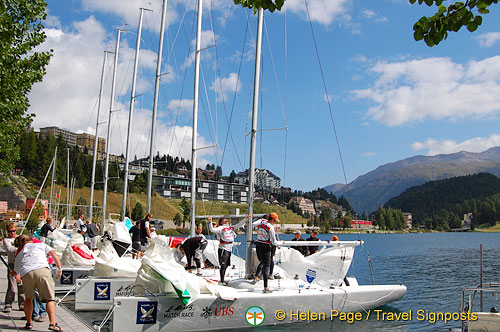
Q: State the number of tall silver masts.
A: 6